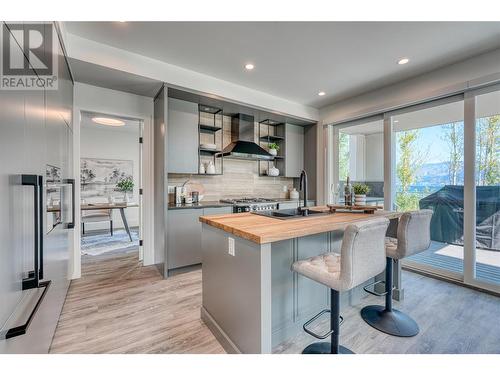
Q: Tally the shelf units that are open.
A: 2